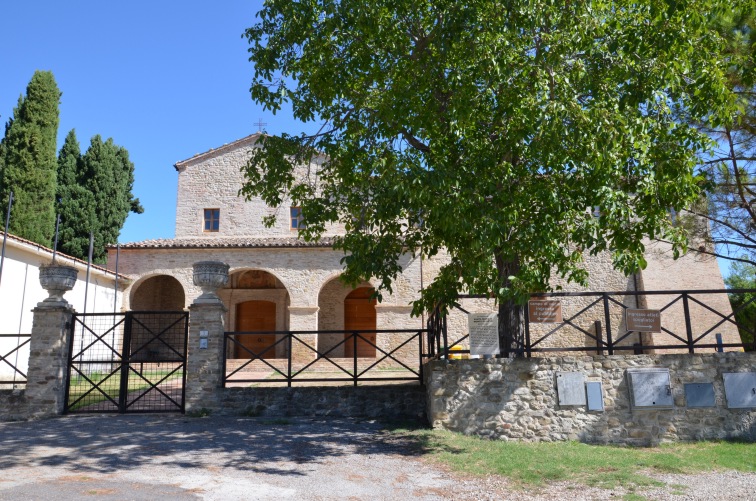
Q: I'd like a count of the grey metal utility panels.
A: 5